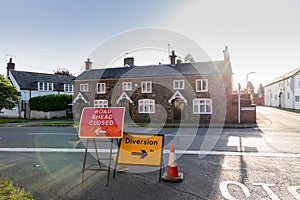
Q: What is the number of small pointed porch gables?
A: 3